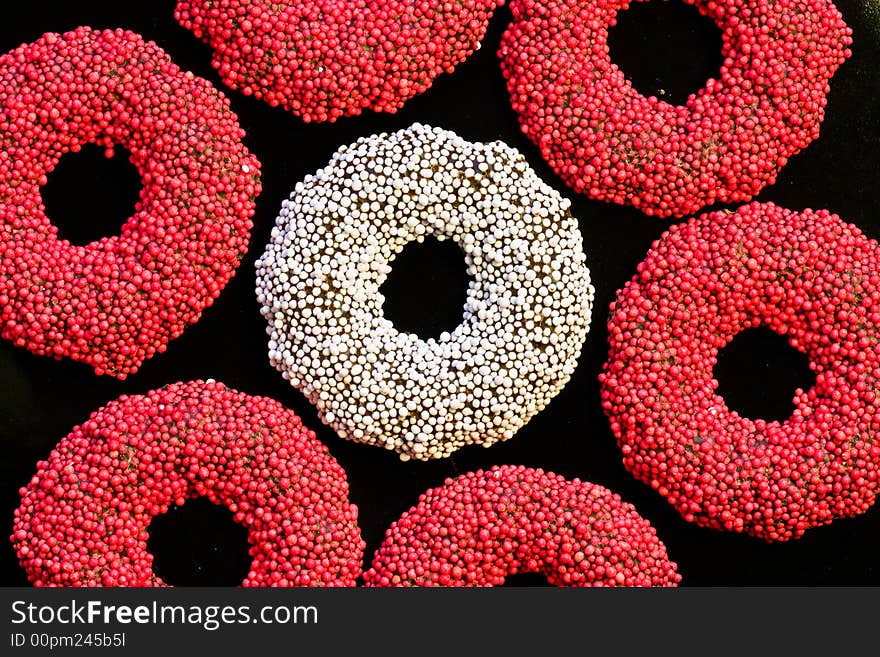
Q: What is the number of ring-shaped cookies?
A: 7